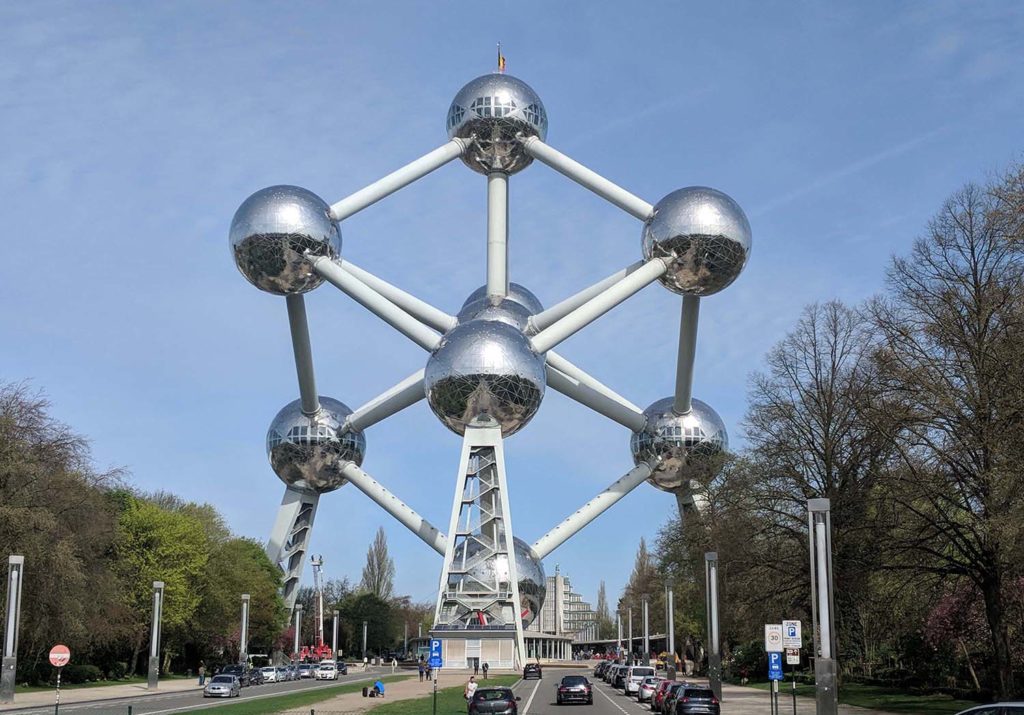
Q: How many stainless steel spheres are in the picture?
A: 9